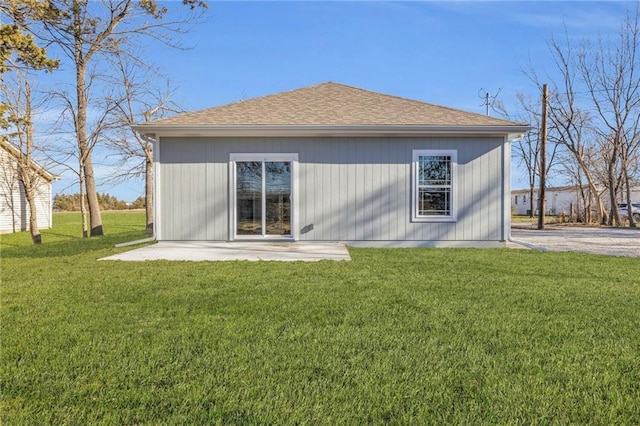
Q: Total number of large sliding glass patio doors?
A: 1